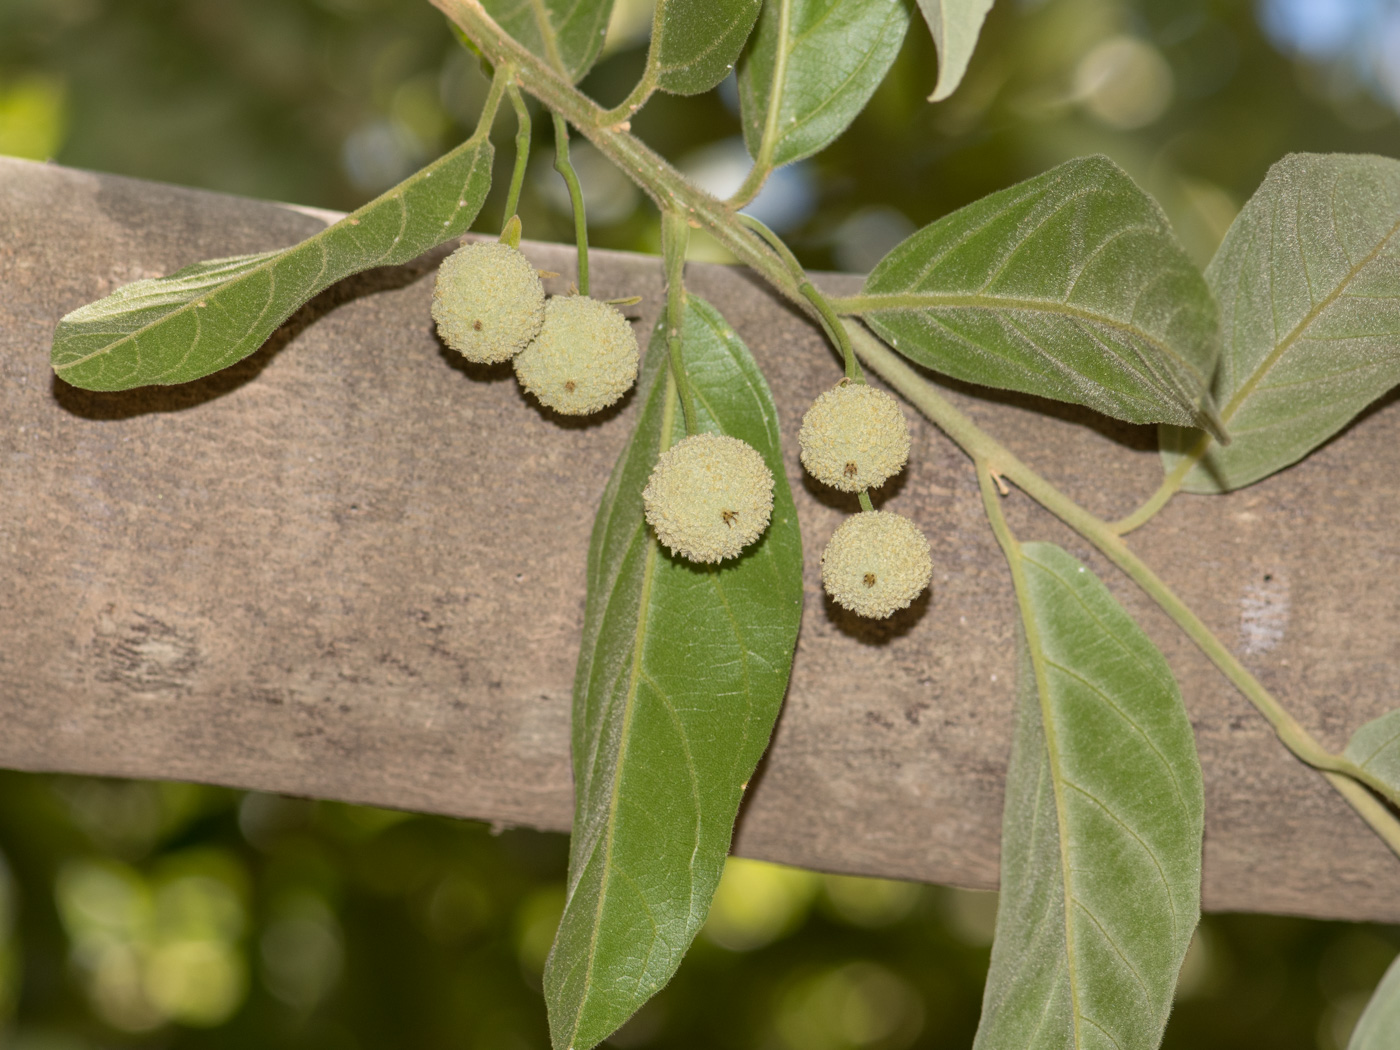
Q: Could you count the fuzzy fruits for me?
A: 5